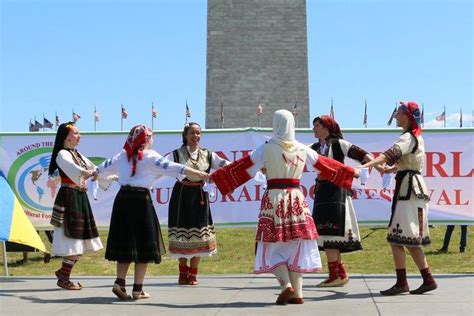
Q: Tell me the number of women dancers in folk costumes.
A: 6